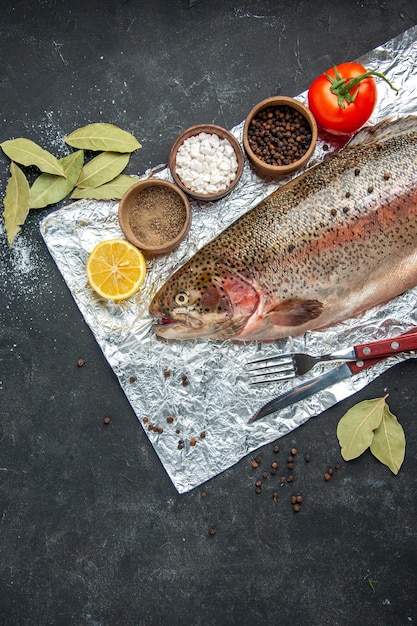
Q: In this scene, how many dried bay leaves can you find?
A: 8